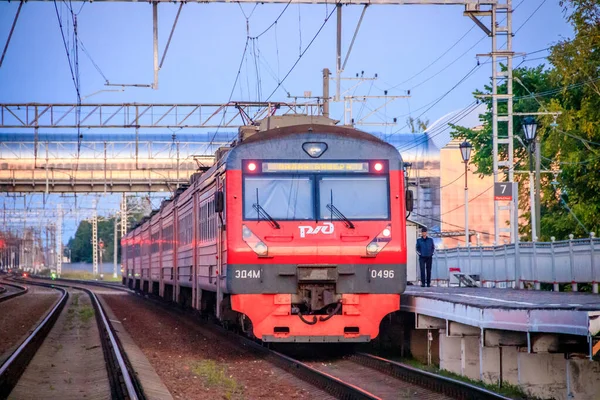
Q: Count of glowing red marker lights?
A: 2